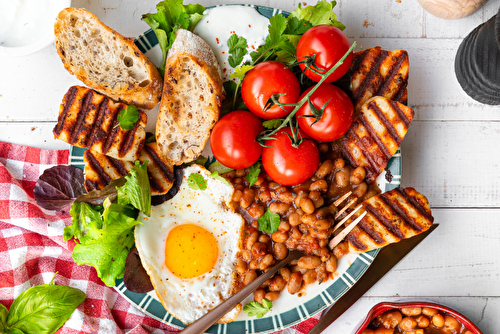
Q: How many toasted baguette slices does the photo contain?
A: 2